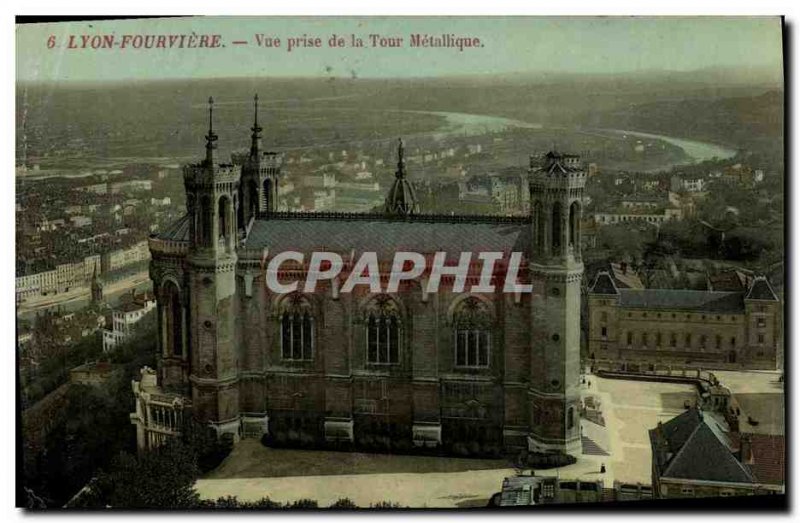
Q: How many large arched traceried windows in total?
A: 3